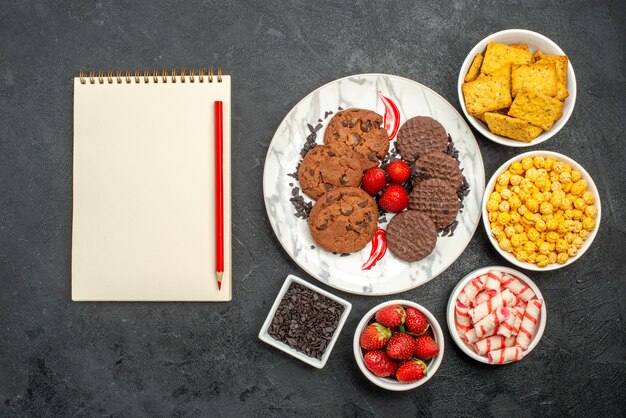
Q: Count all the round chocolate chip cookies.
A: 3